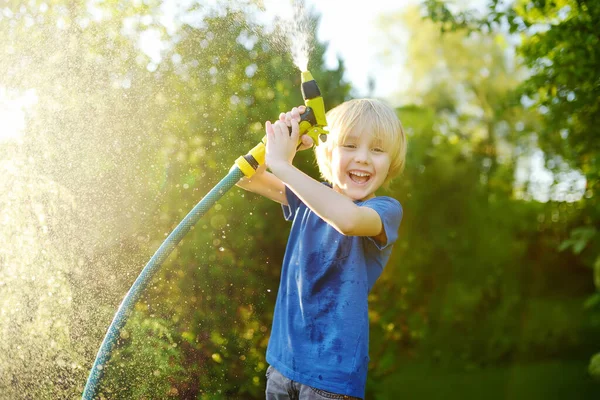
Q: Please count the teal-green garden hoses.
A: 1